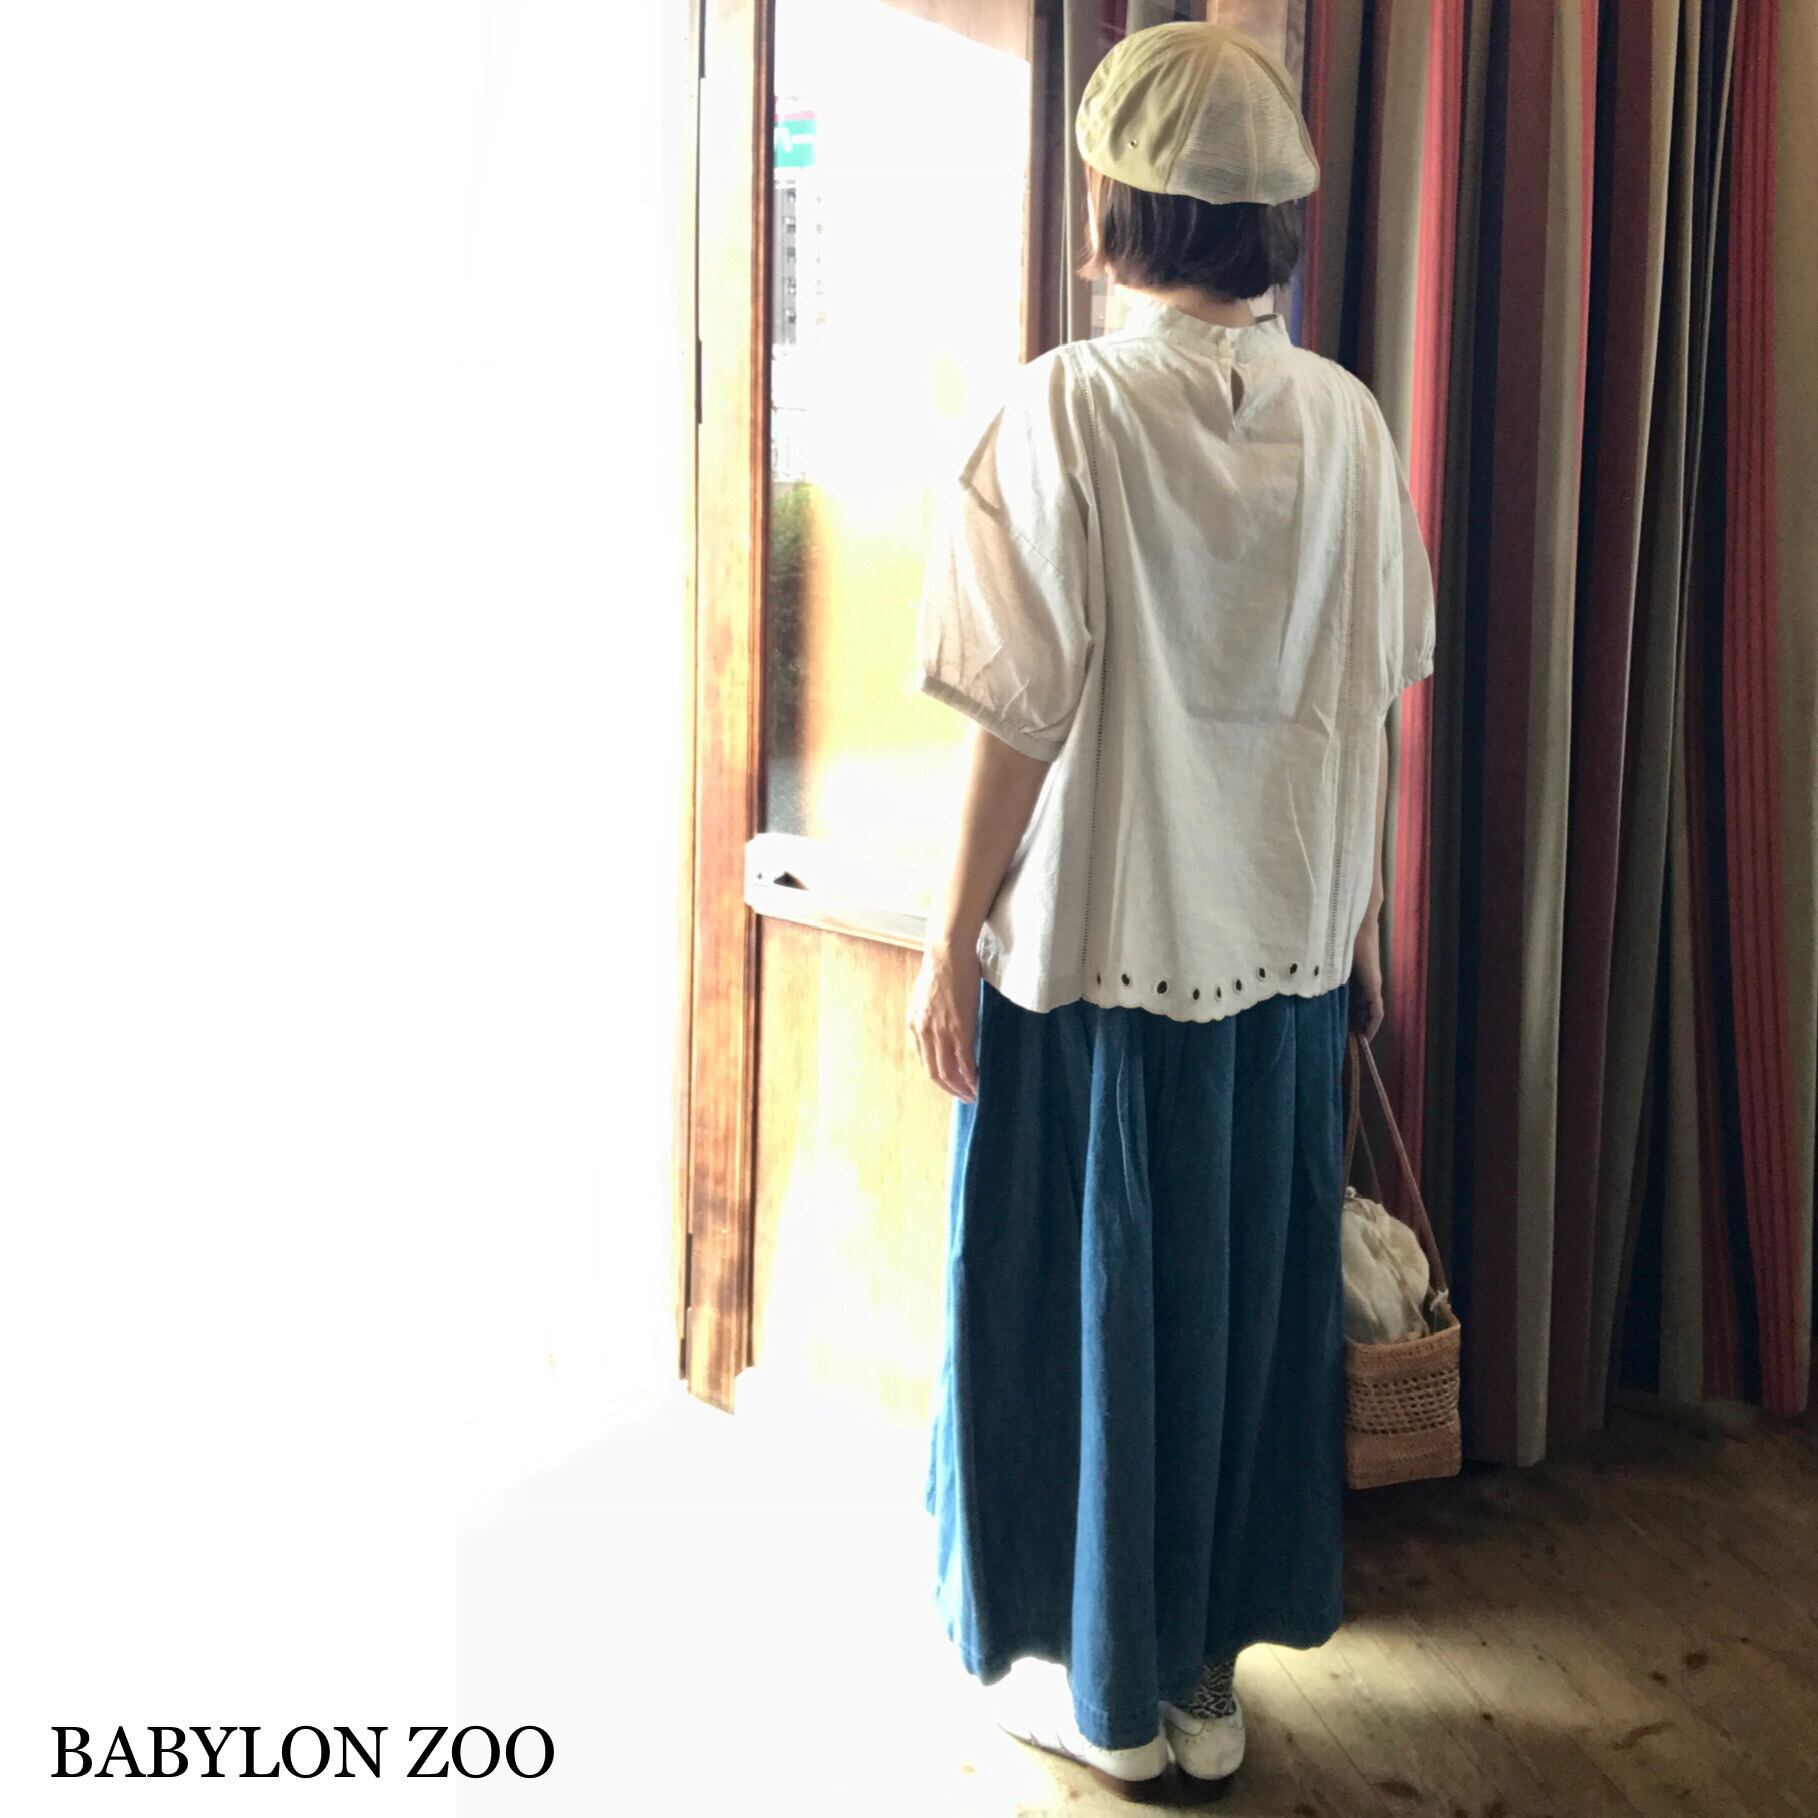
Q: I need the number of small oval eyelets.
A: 9